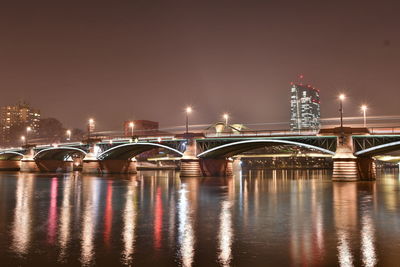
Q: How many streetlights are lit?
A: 9